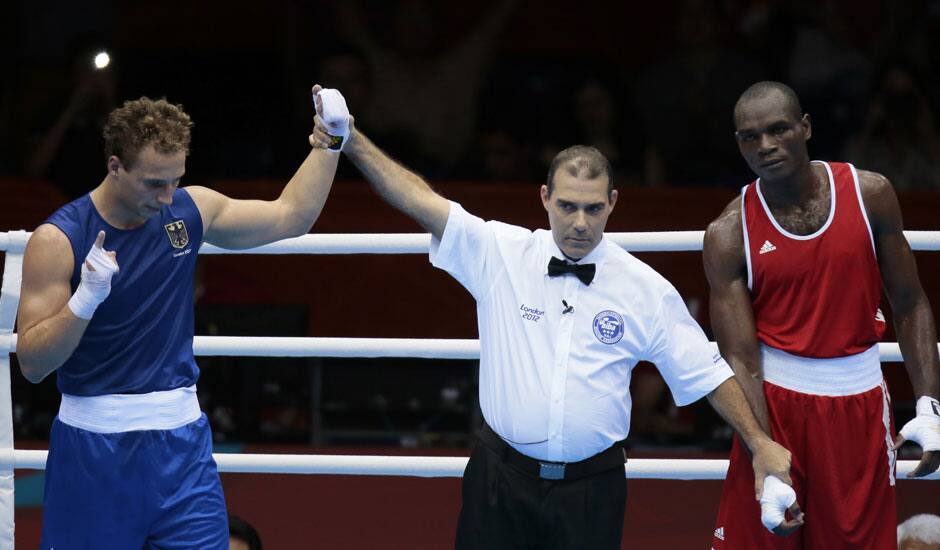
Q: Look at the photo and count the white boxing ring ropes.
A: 3